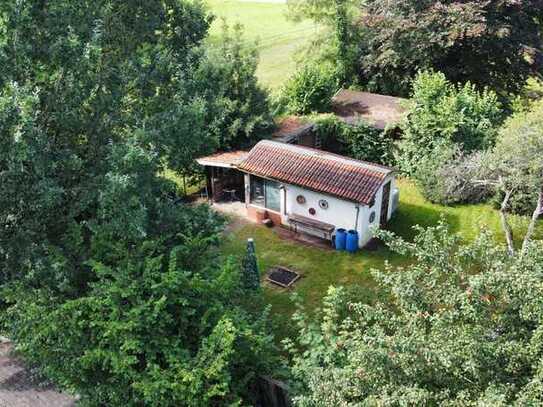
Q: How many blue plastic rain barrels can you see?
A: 2